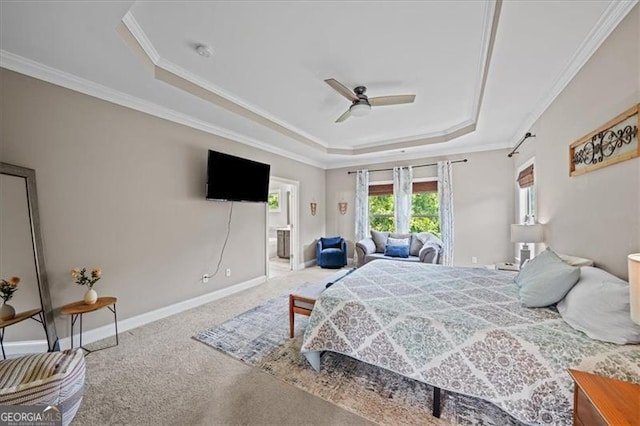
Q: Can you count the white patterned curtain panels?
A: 3